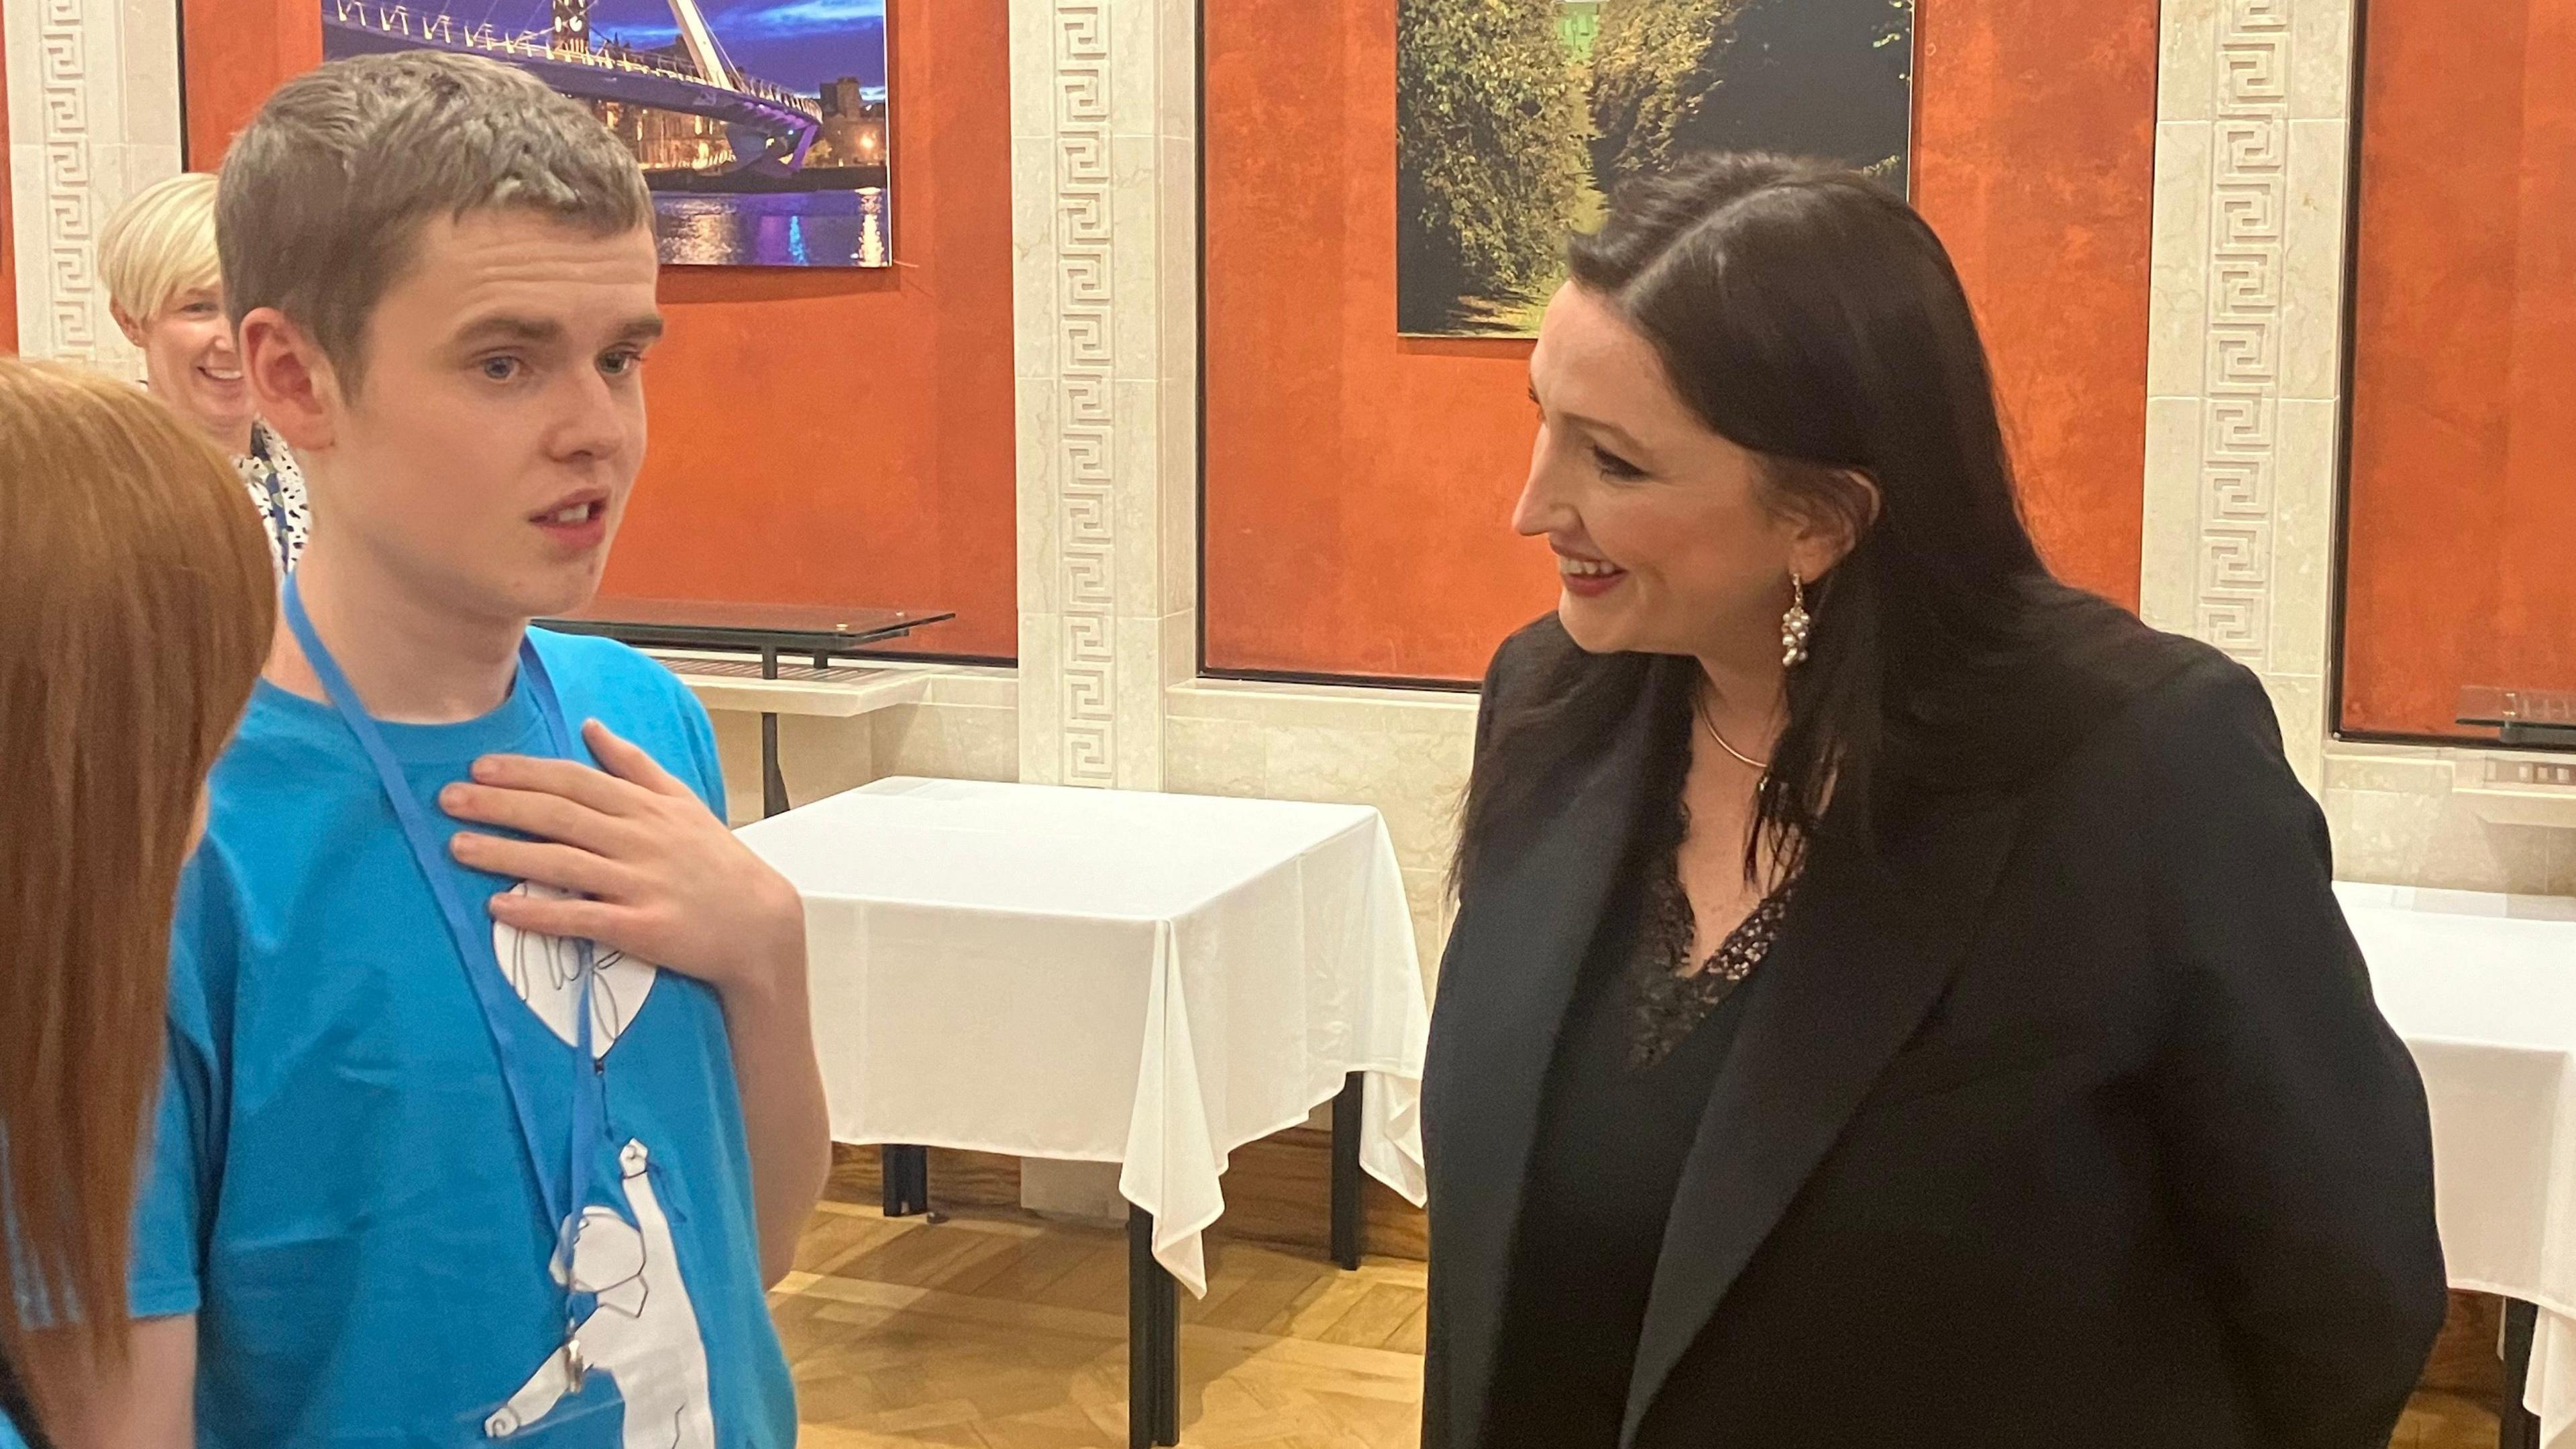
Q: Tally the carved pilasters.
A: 3